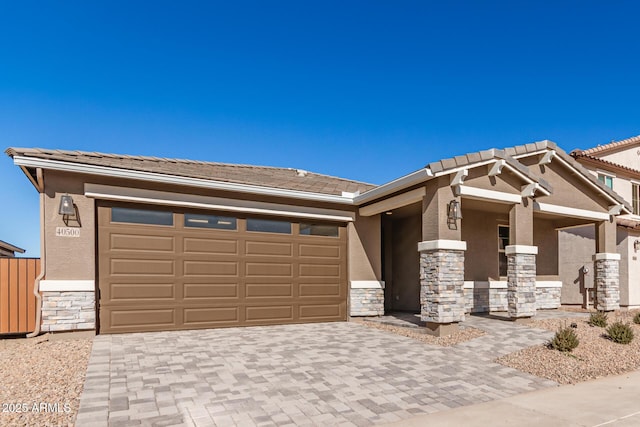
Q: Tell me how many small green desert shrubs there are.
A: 4